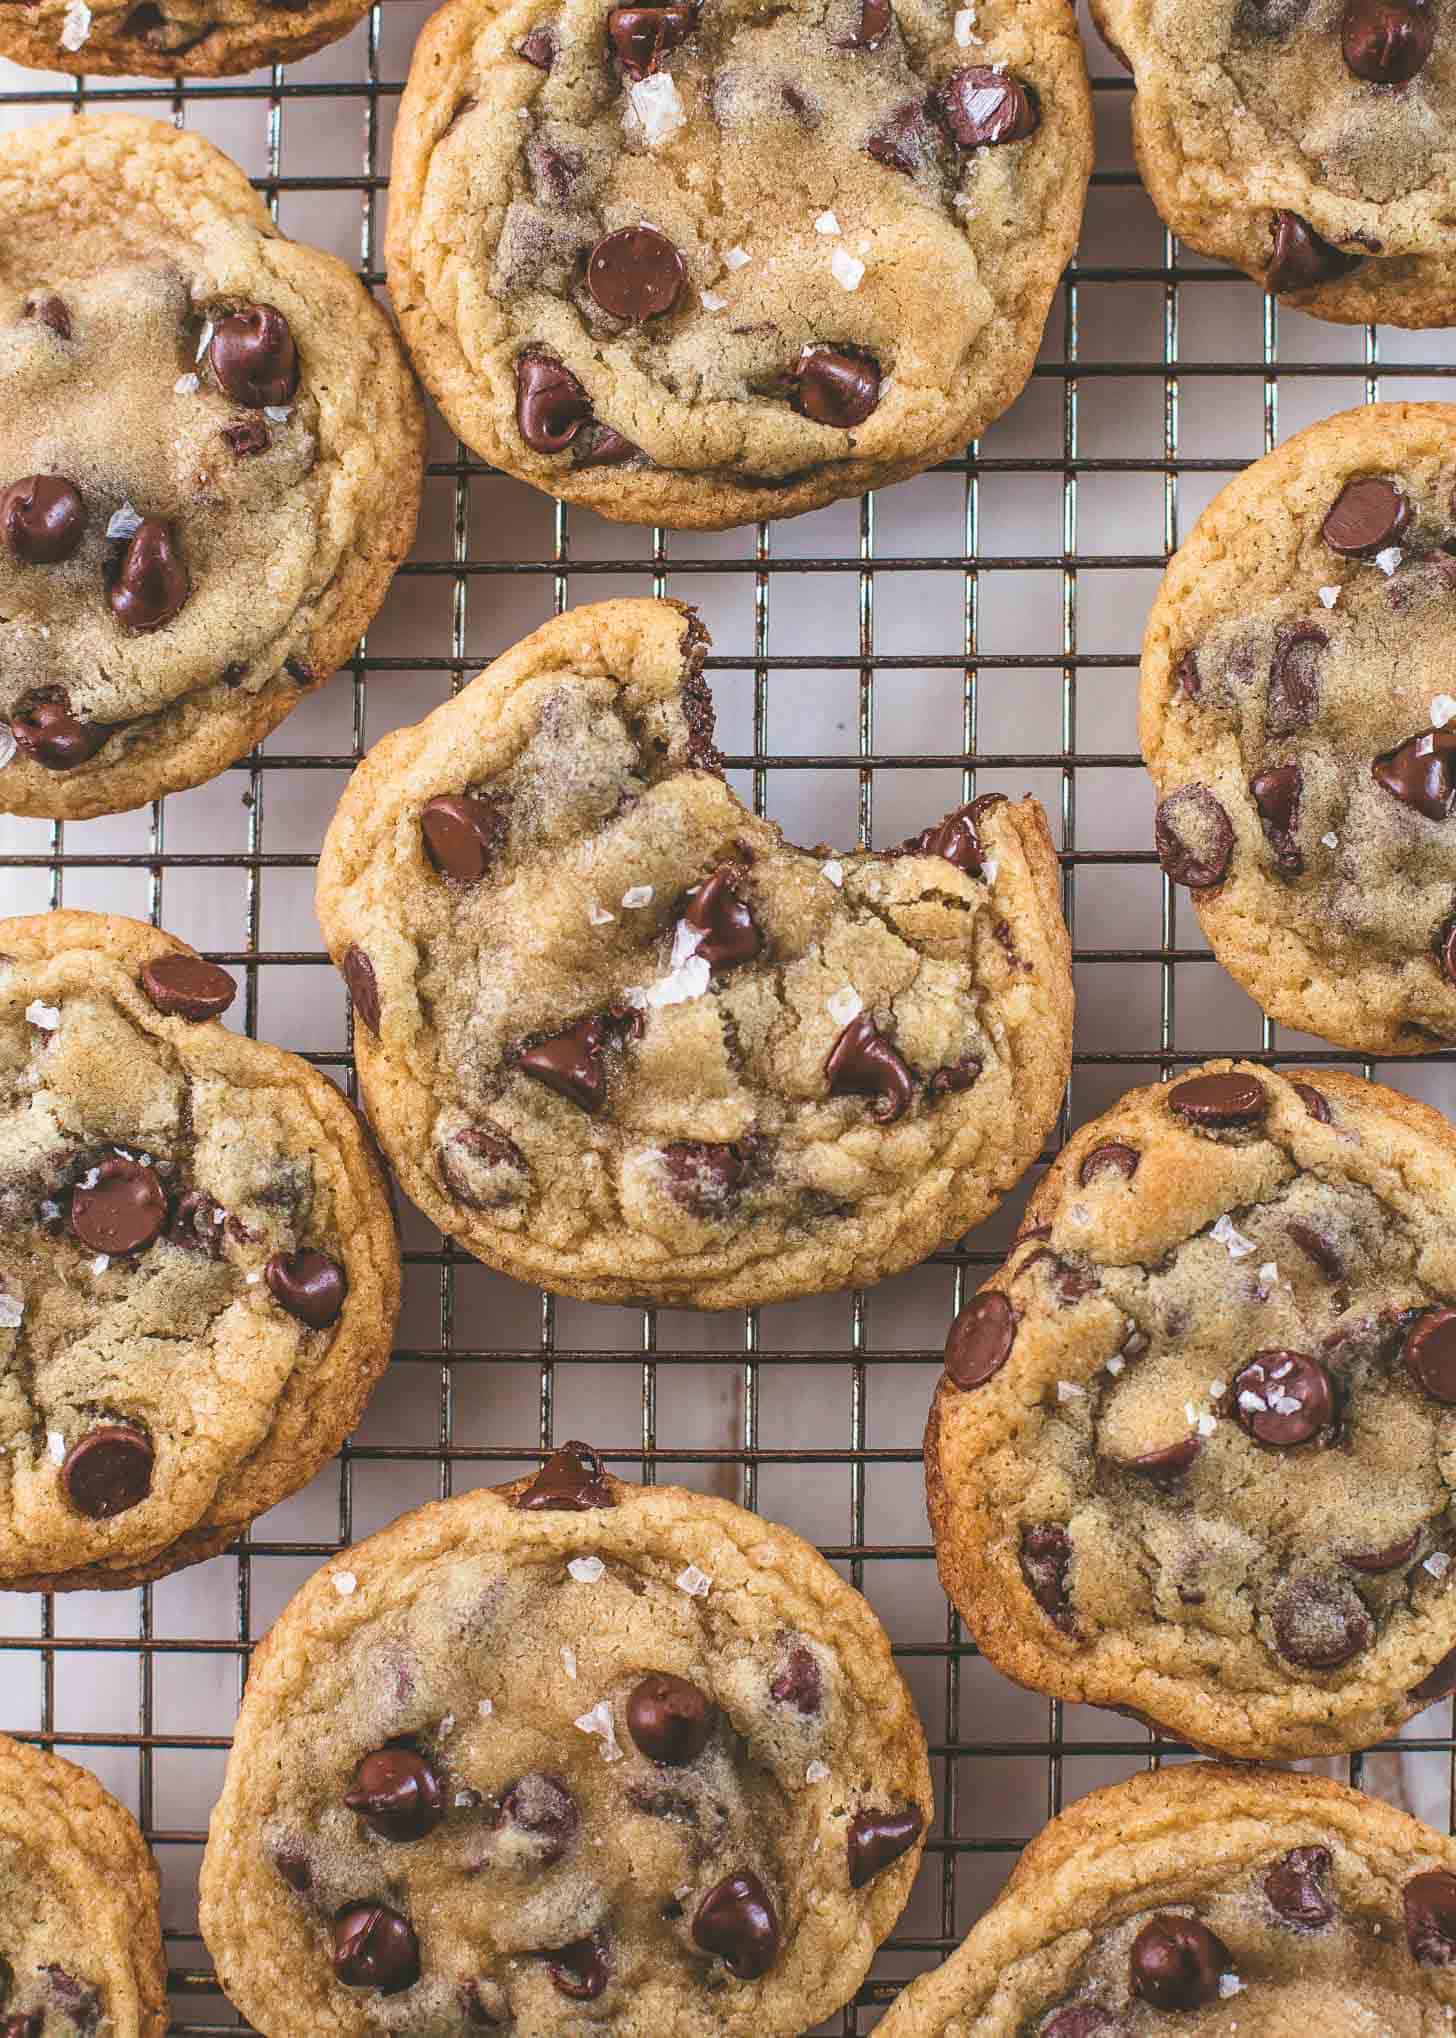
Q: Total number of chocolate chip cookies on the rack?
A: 11